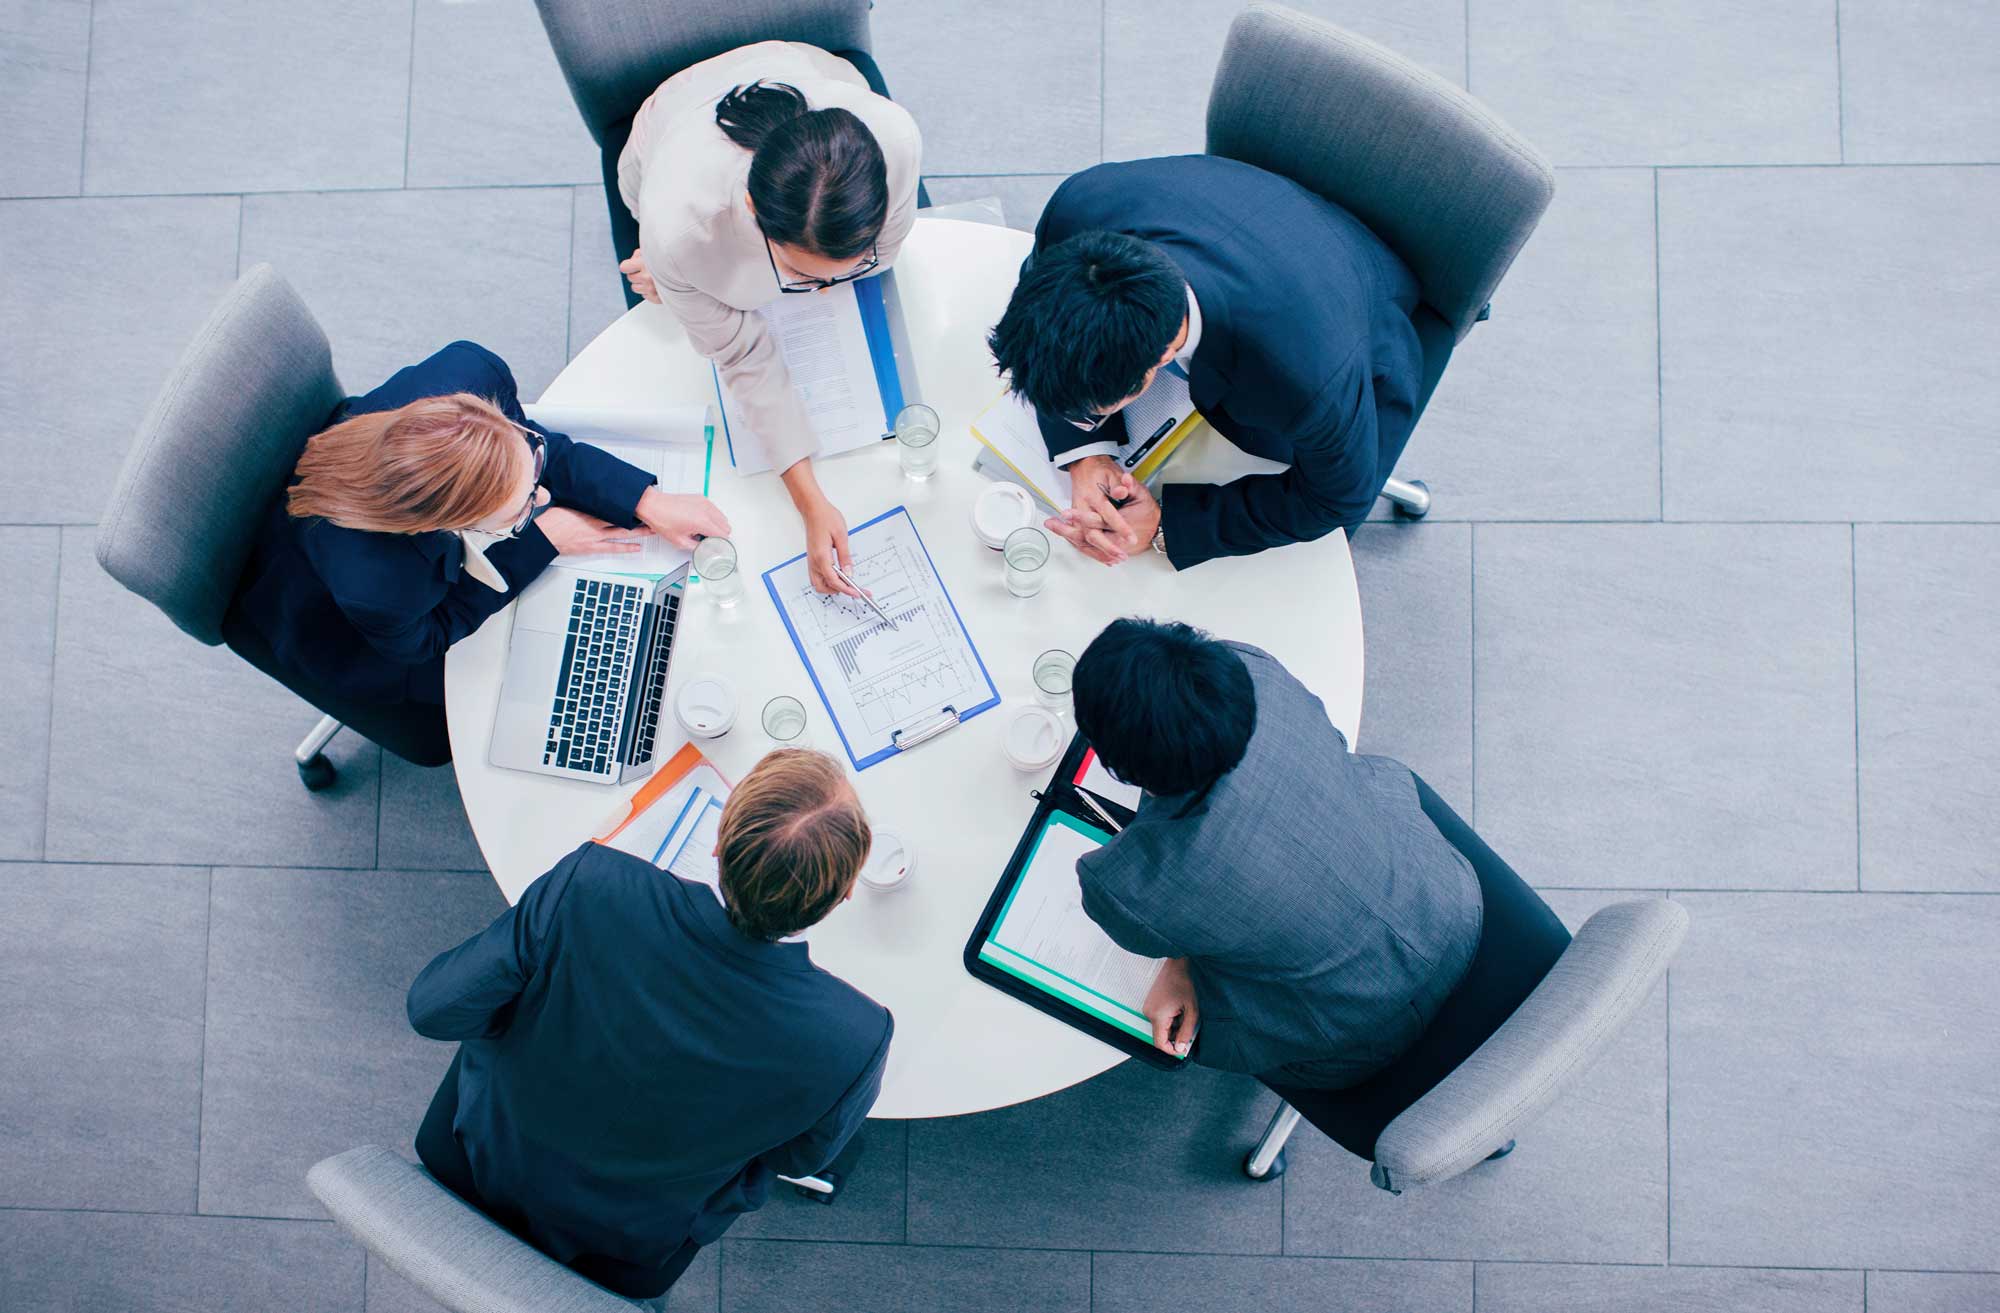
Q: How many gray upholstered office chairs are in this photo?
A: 5